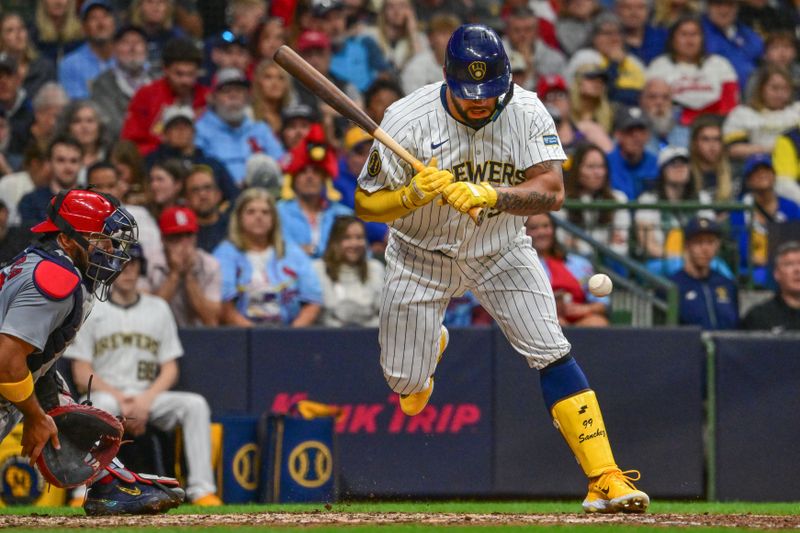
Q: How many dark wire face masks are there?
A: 1